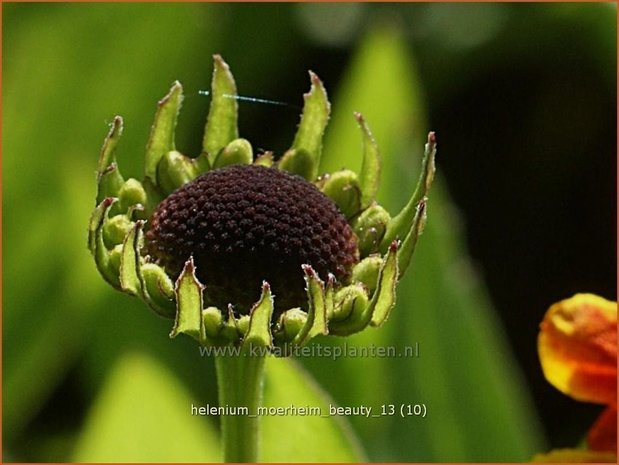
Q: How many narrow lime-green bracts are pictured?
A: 13